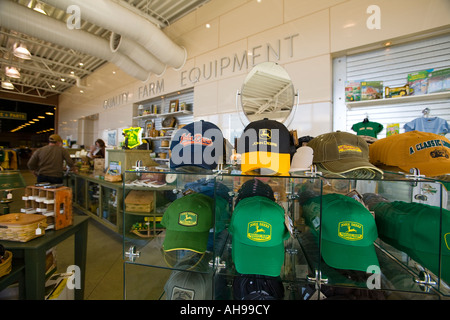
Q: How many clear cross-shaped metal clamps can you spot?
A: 8